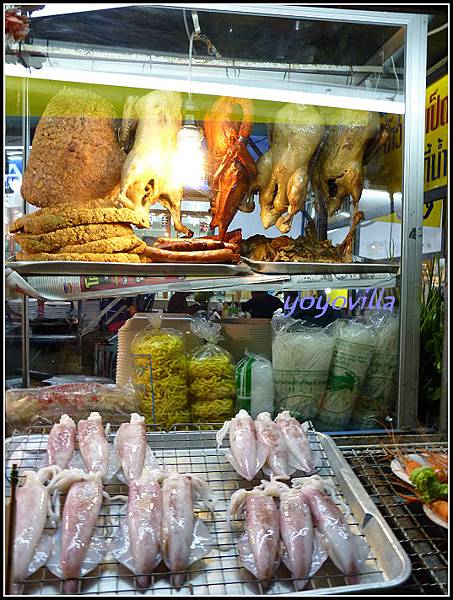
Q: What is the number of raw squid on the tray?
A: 13